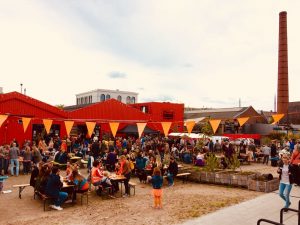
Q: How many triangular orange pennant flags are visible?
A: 12